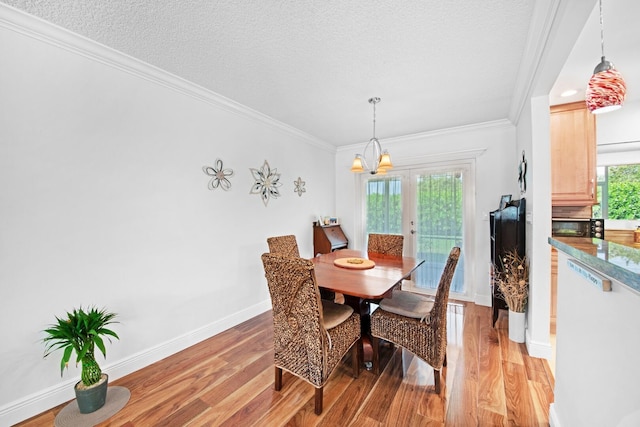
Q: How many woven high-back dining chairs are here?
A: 4